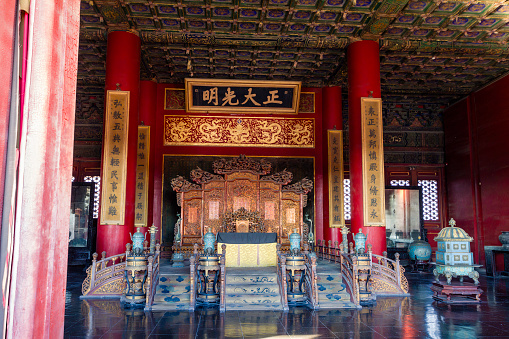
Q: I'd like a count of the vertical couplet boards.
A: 4